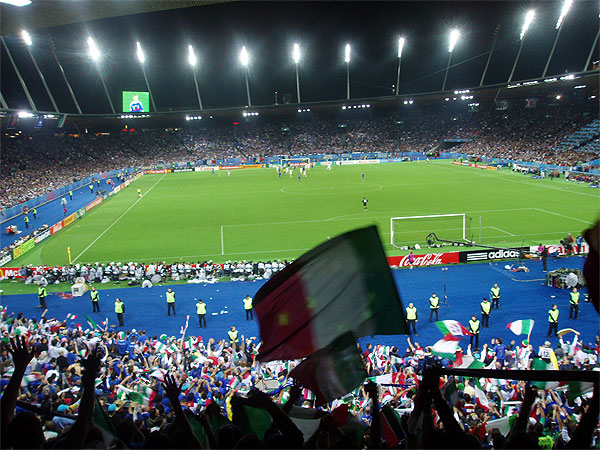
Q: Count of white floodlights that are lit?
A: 11